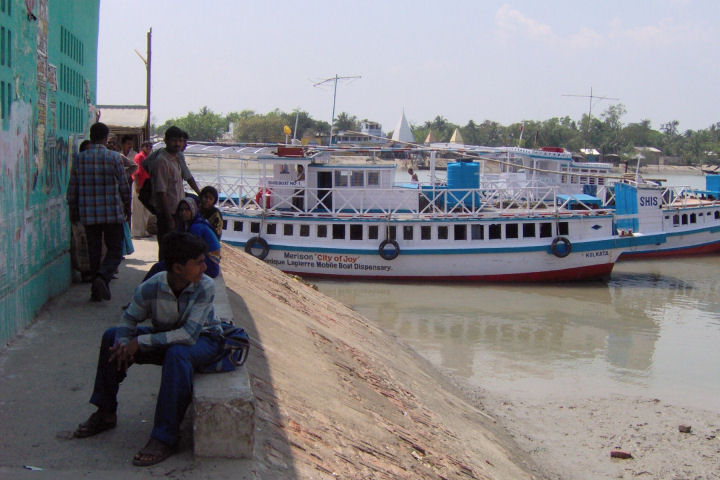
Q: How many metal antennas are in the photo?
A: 2